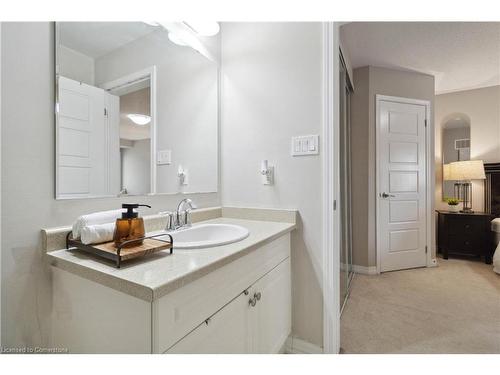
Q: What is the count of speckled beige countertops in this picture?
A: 1